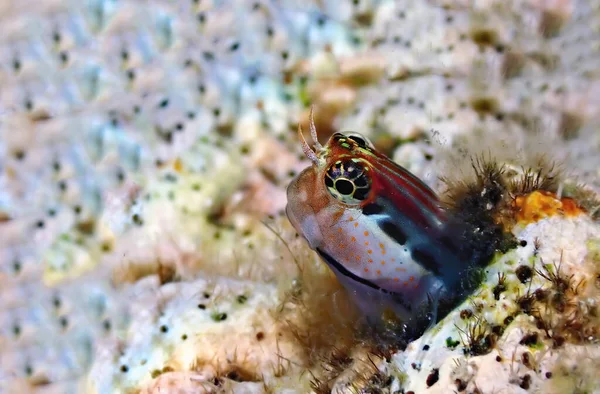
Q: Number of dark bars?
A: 3